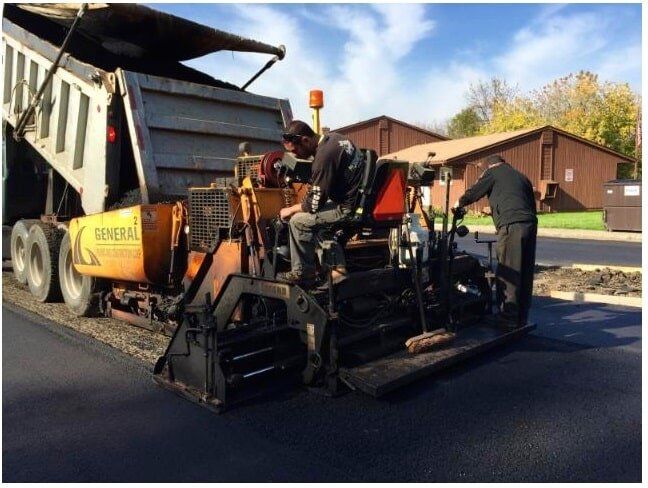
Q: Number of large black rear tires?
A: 3